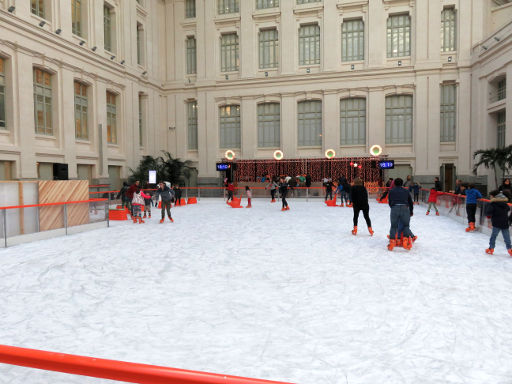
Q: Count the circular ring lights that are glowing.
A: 4